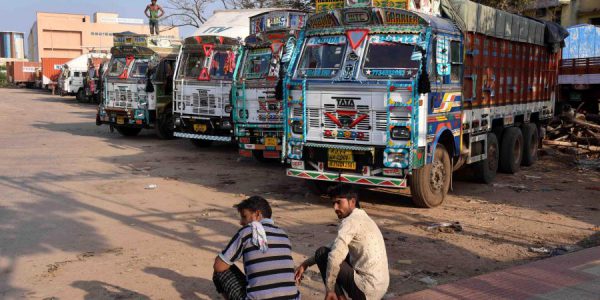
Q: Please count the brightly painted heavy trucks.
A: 4